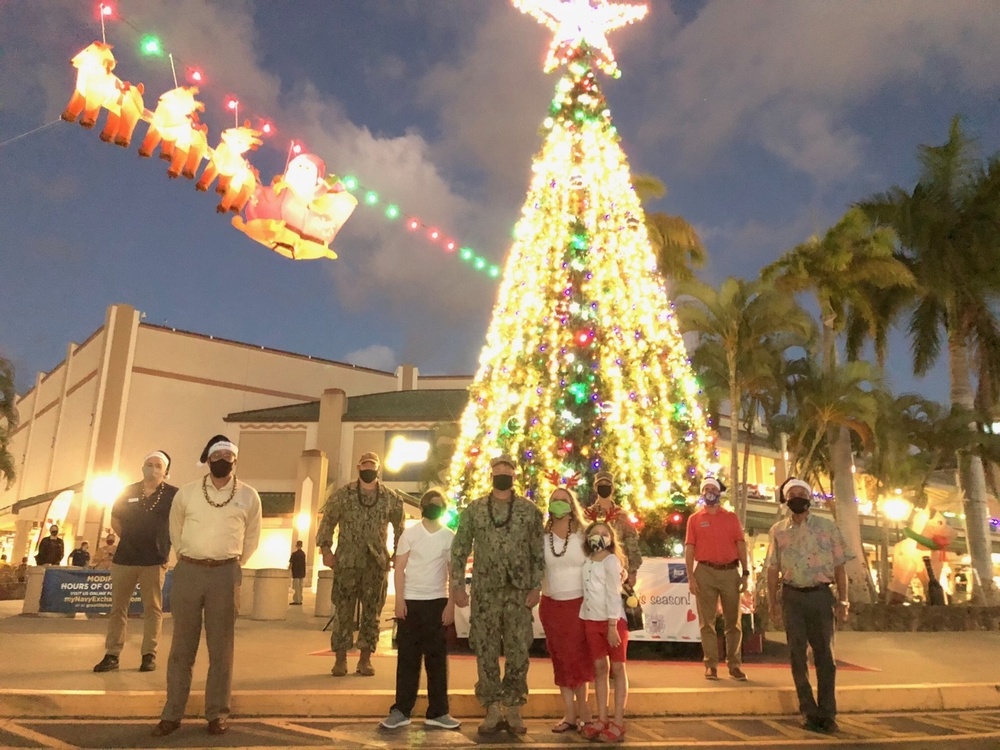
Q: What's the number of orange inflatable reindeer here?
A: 3